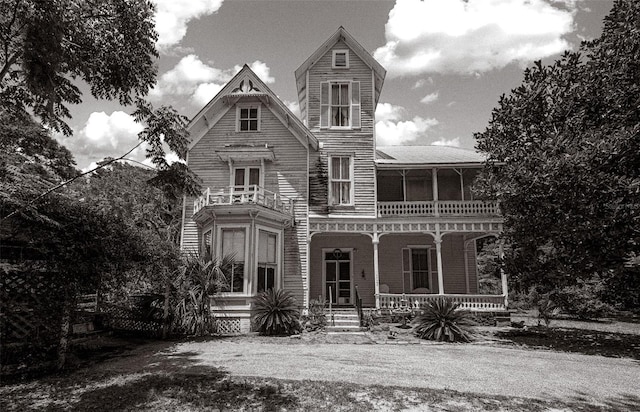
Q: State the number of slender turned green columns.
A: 0